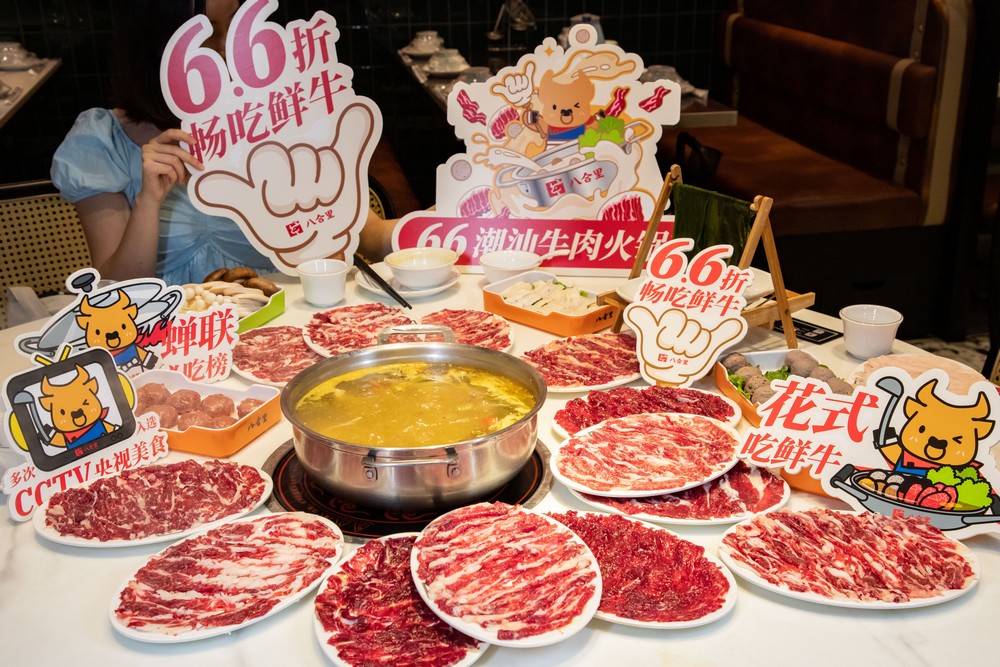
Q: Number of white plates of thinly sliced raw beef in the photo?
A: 13